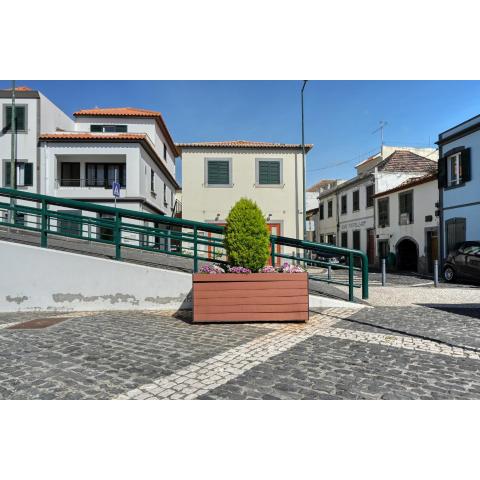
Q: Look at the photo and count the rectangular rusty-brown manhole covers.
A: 1